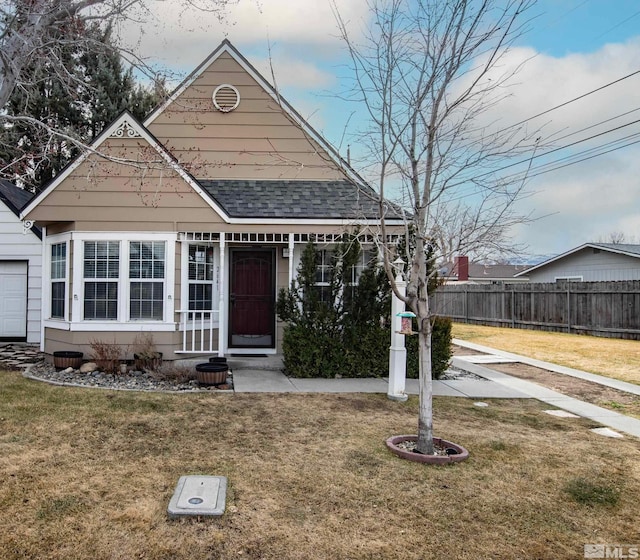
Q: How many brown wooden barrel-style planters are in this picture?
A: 3